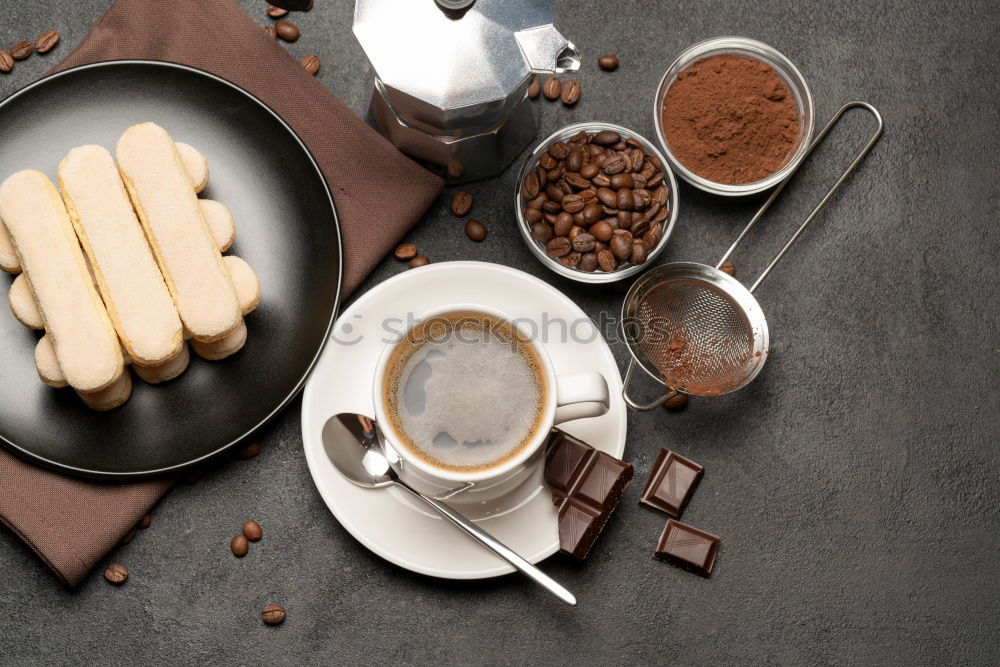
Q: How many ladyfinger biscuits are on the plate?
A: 9